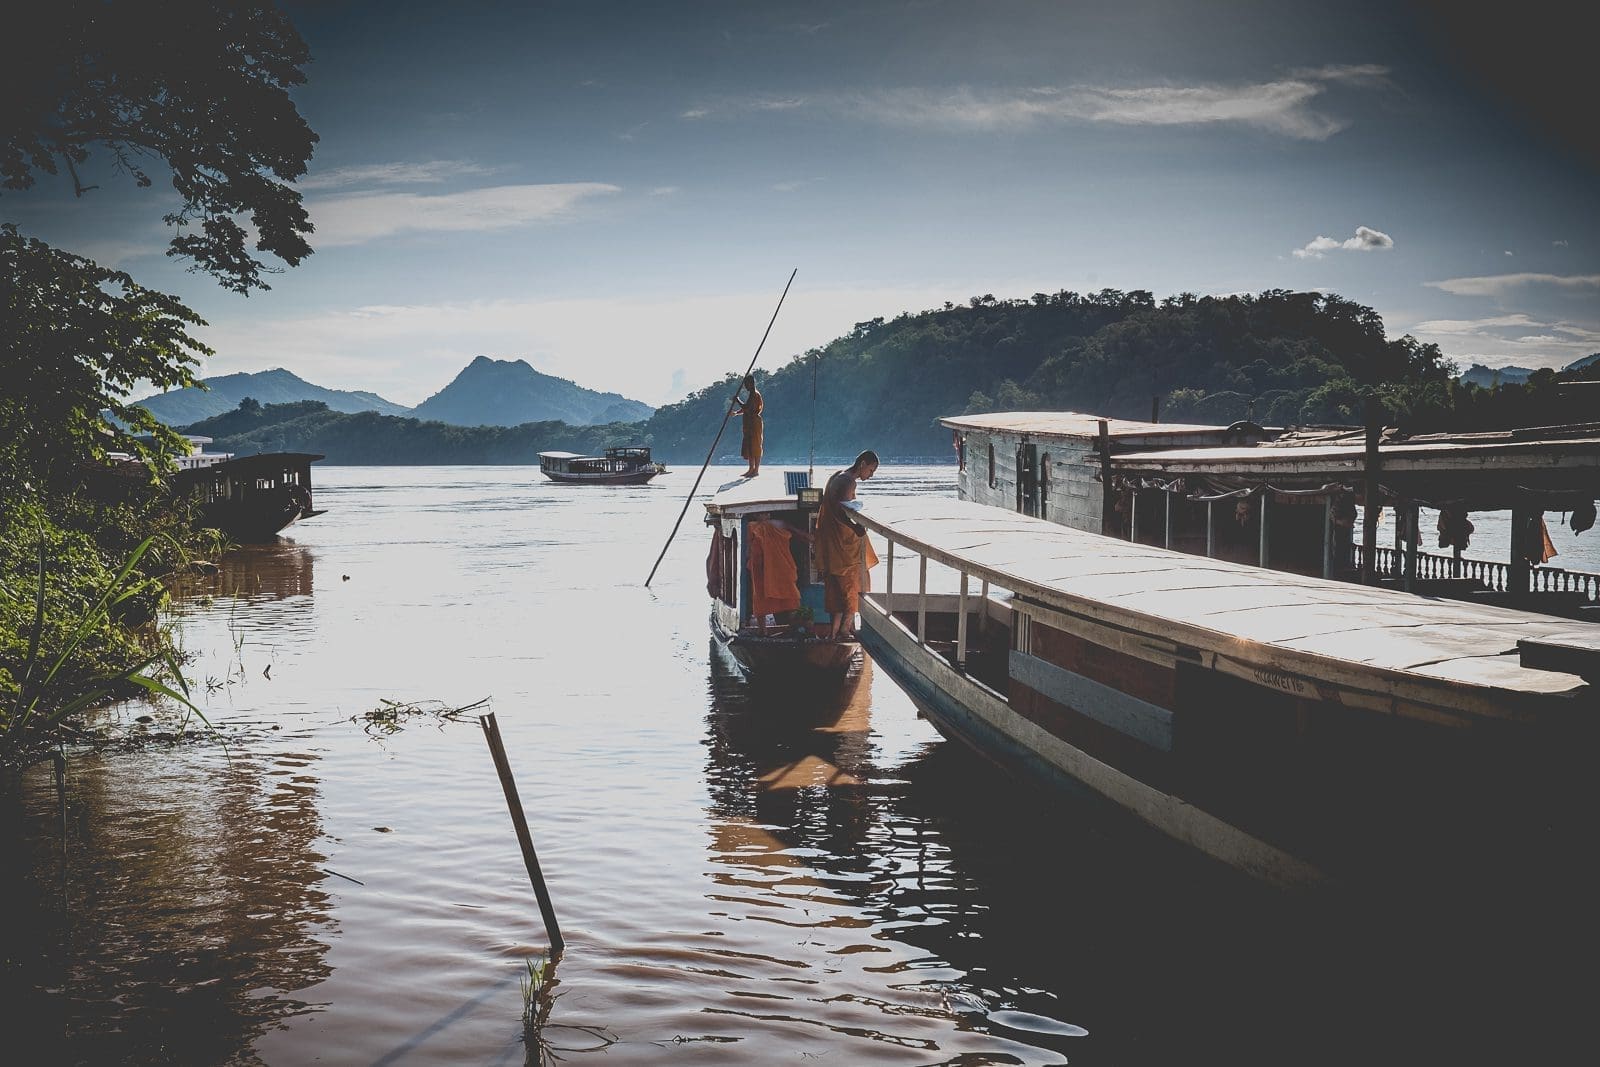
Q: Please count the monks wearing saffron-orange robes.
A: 3